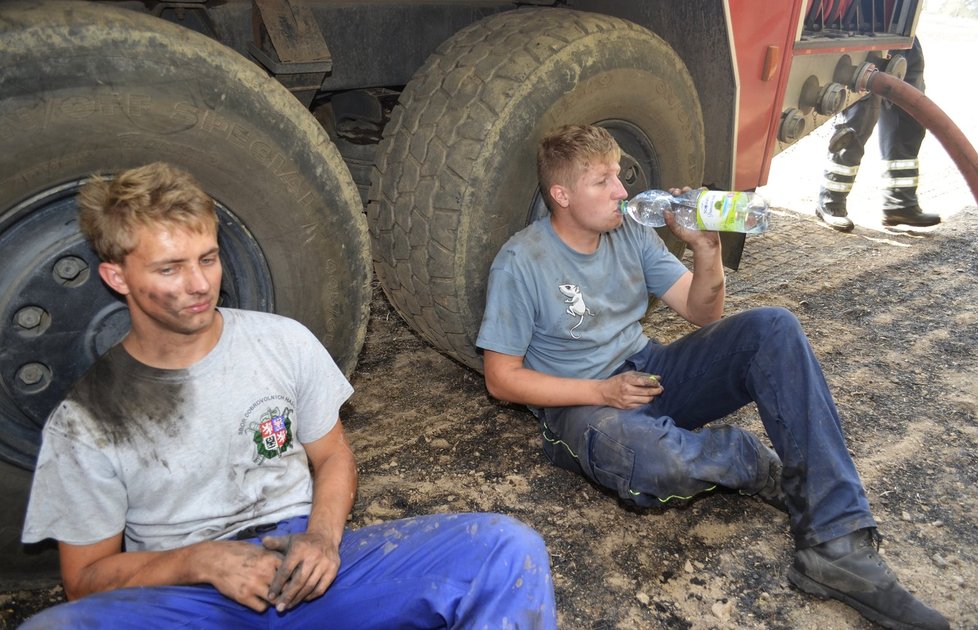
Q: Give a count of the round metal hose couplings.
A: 4